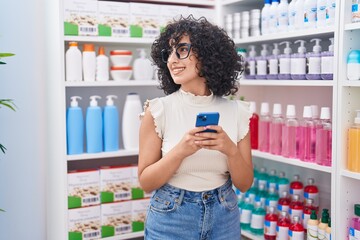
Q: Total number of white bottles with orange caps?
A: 3